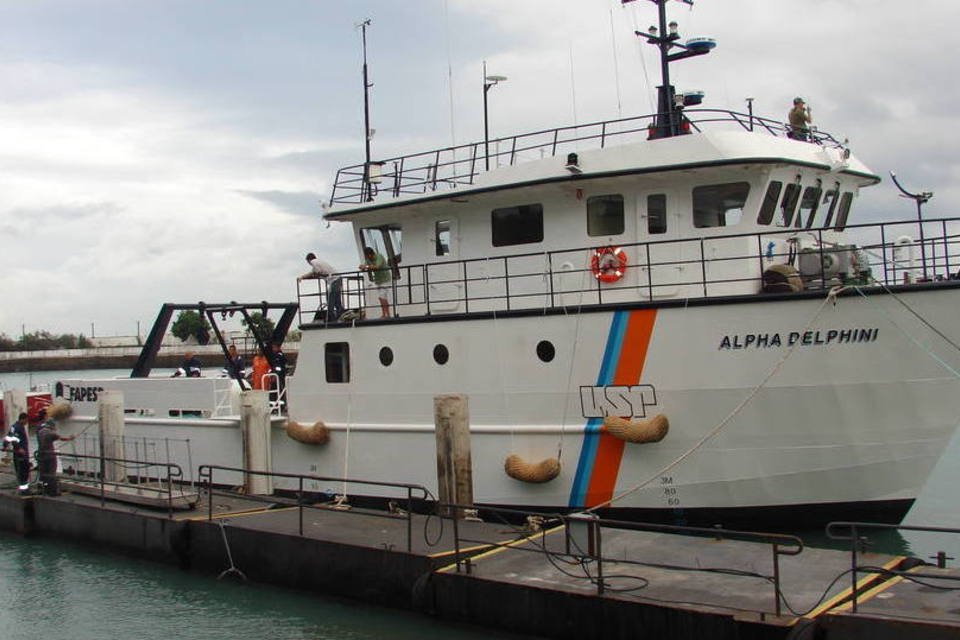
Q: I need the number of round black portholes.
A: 3